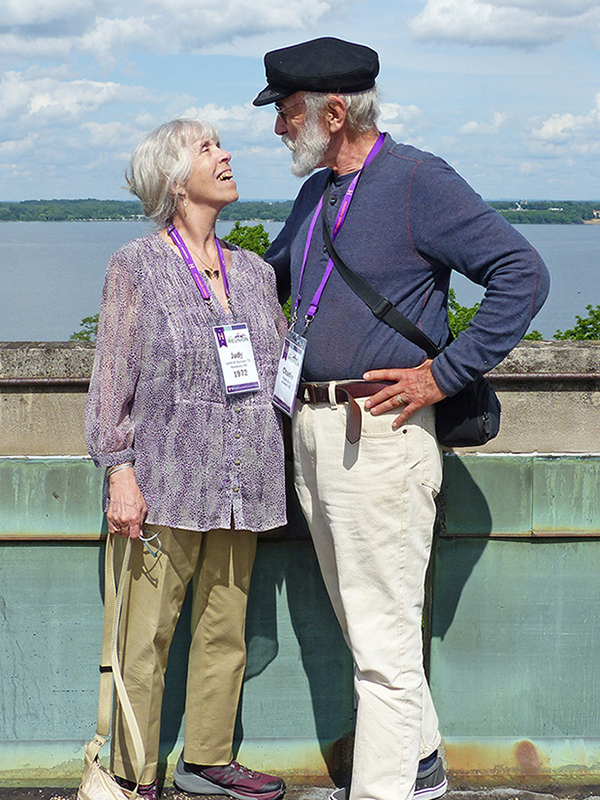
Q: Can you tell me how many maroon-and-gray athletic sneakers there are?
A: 2